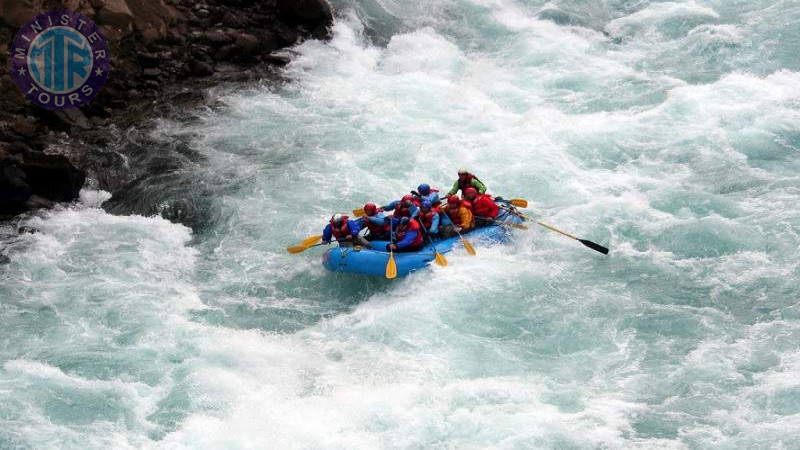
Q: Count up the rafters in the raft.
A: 9